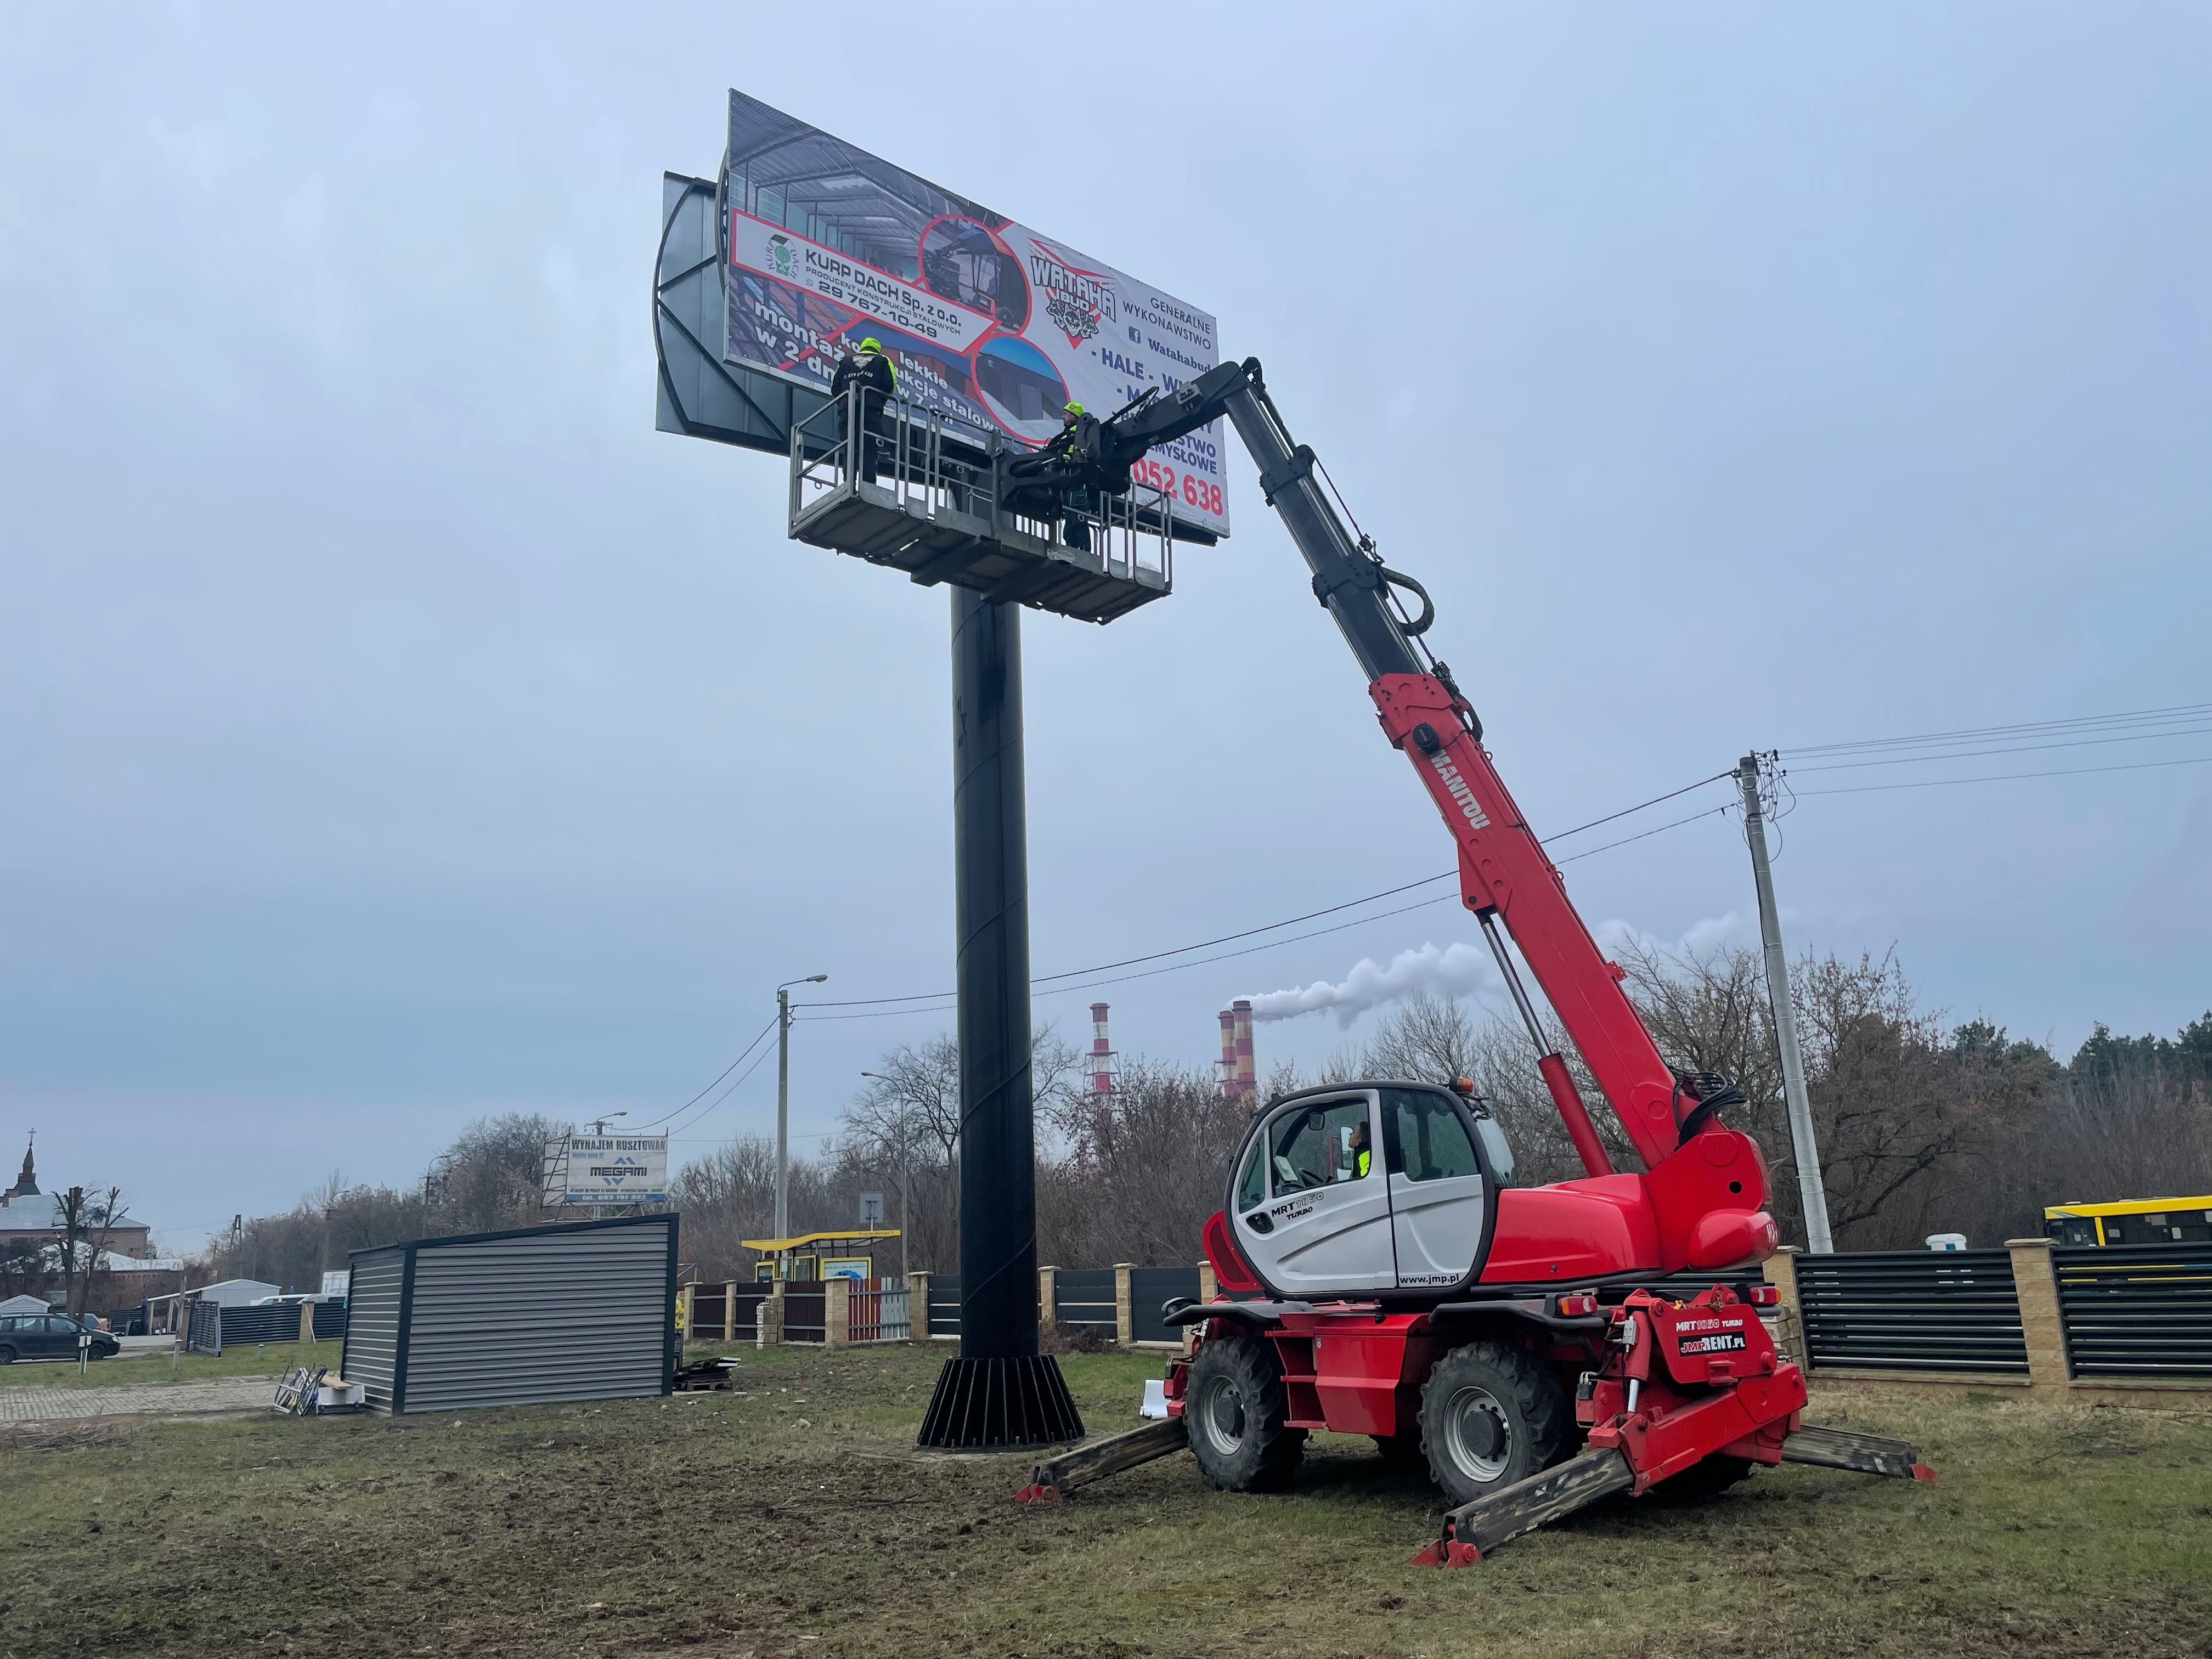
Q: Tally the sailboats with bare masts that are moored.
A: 0